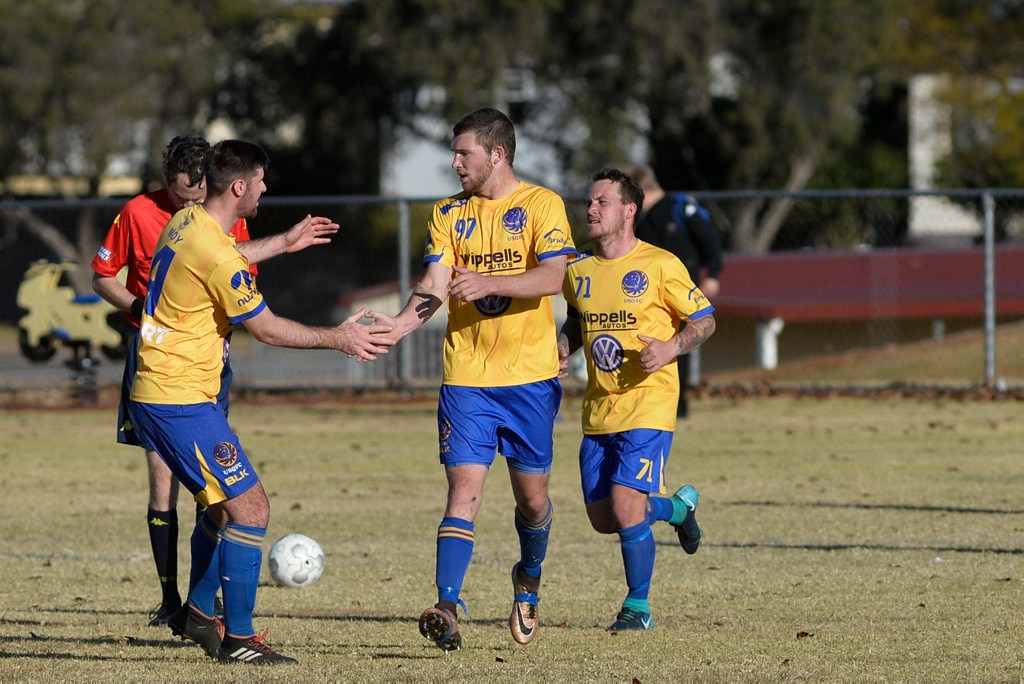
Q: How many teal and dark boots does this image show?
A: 2